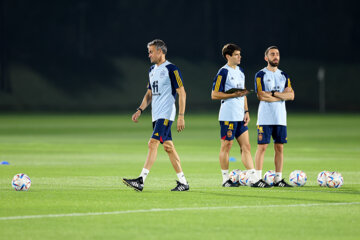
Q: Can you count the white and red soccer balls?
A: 7